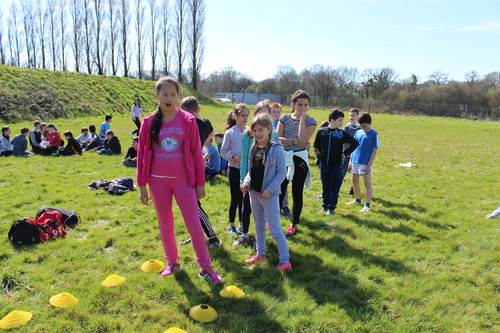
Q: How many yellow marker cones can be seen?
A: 7